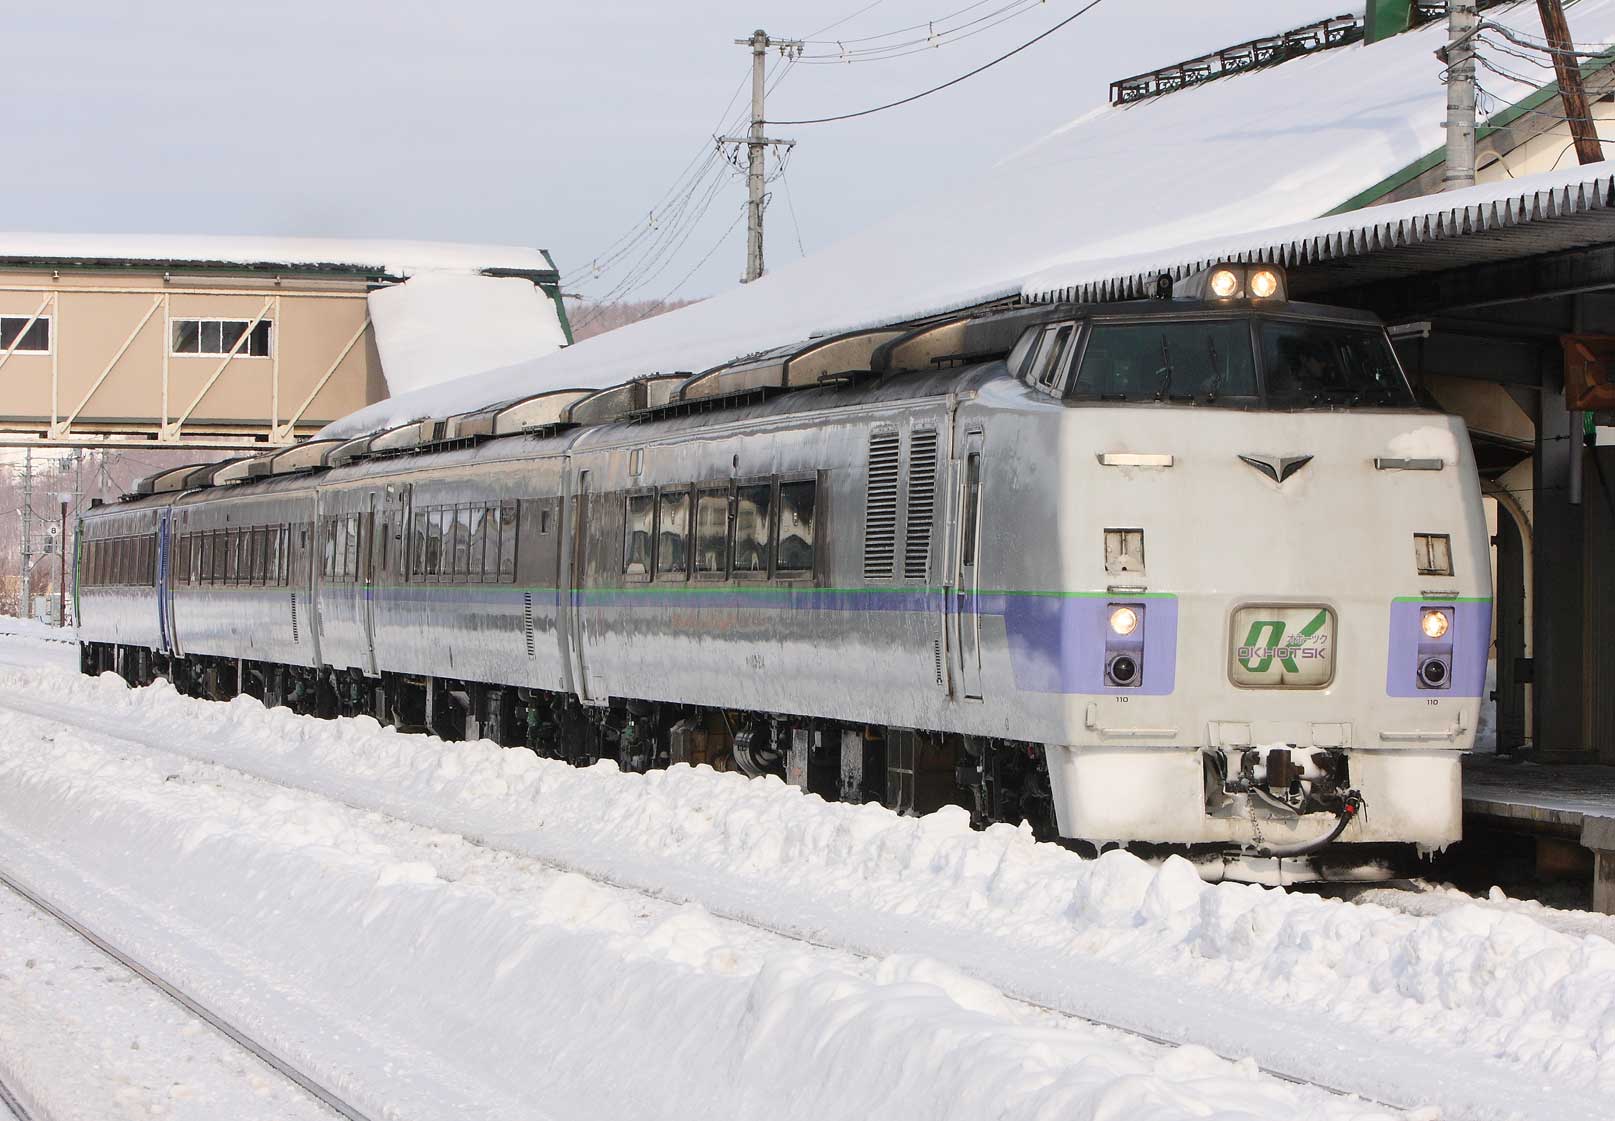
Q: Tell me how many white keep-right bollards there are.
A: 0